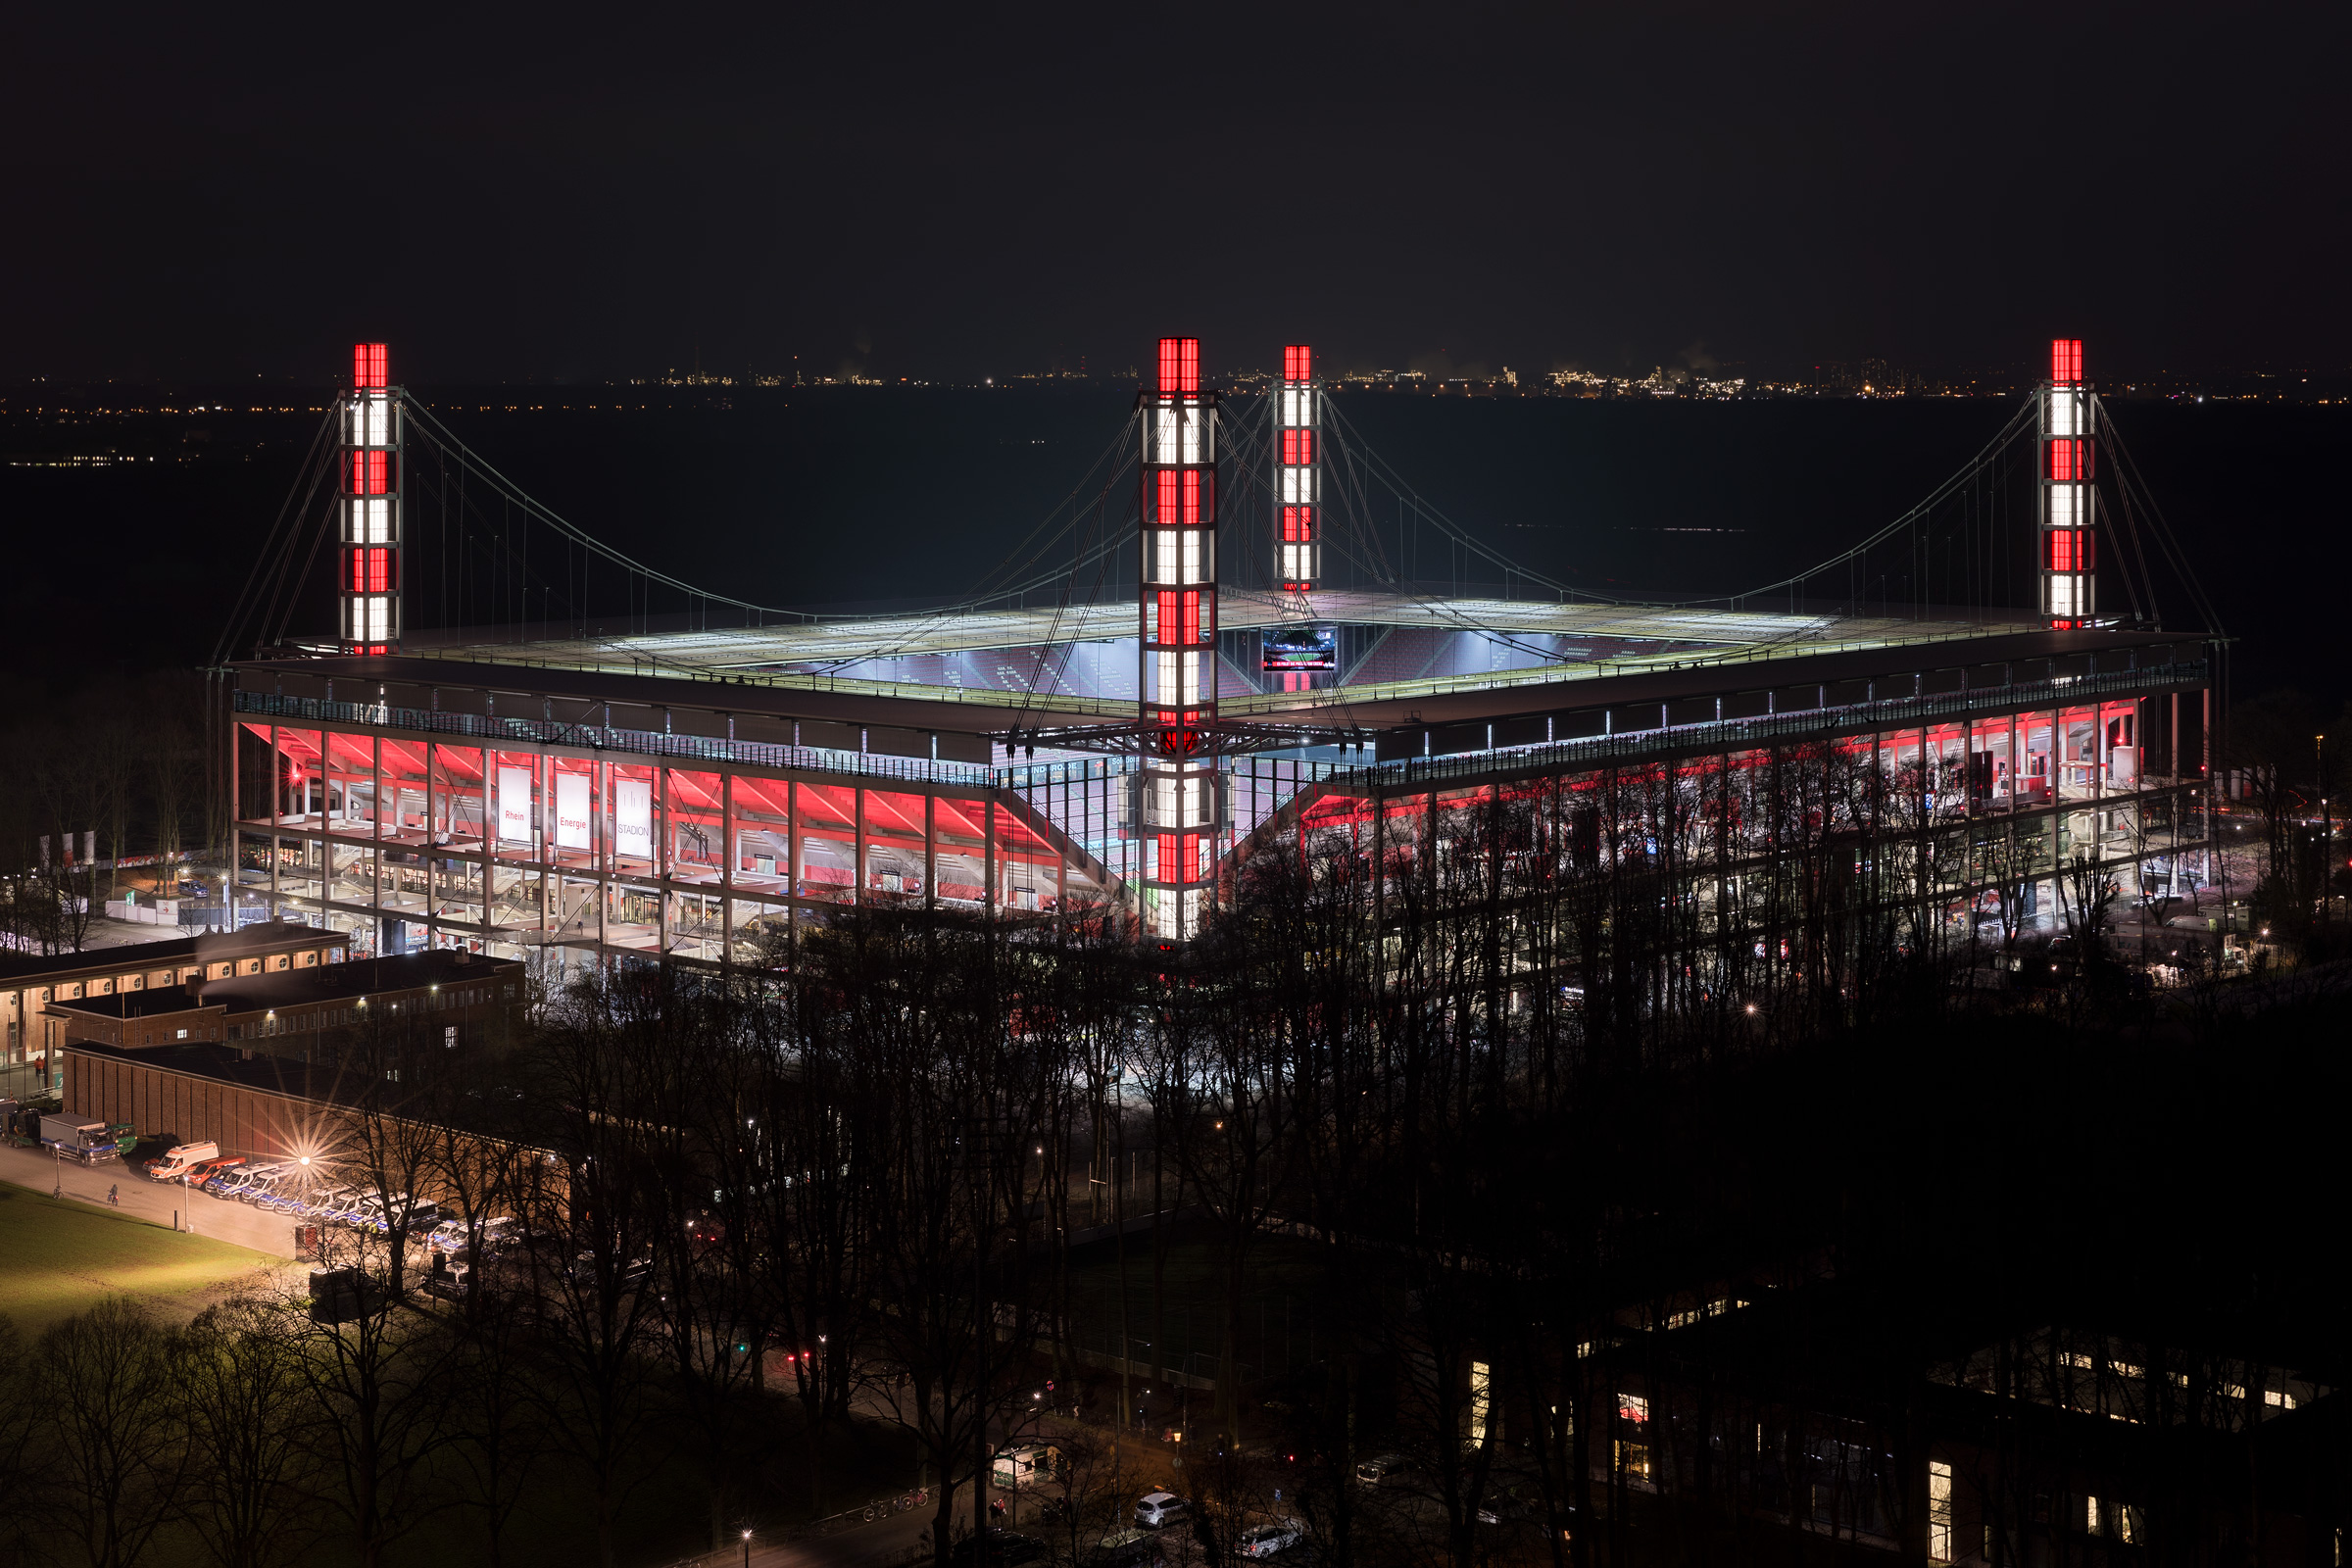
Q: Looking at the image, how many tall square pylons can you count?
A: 4